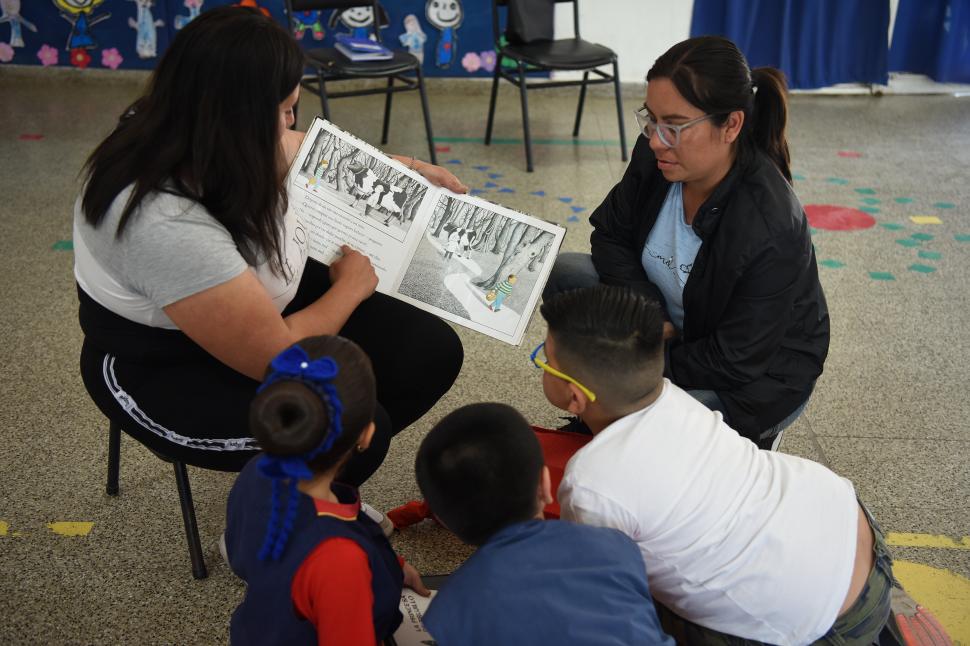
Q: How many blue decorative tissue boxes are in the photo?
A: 0